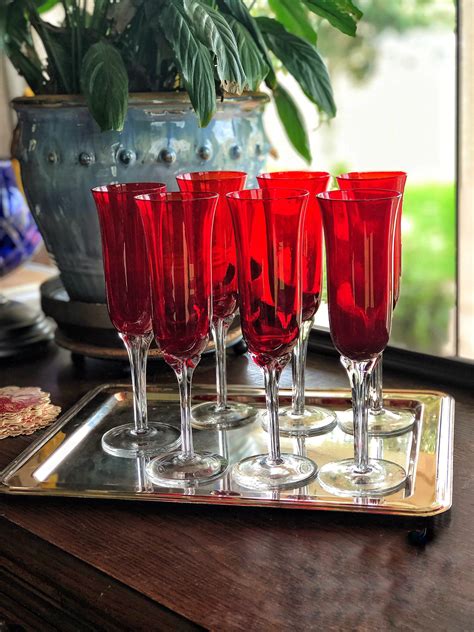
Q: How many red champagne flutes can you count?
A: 7